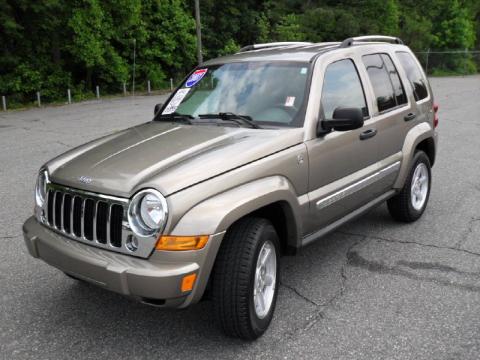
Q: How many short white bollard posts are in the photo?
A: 7